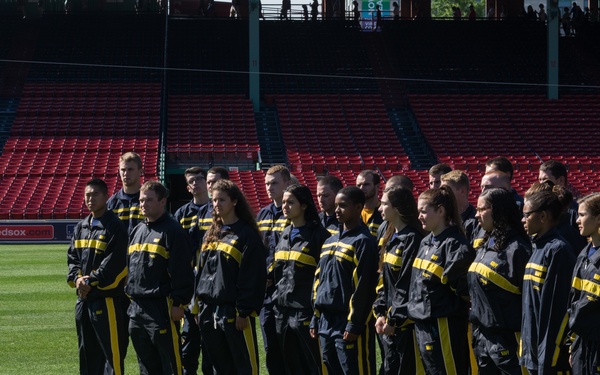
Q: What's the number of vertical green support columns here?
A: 2